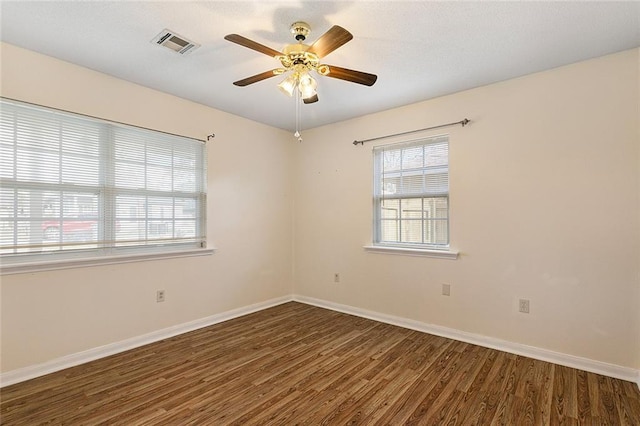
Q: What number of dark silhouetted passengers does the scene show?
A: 0